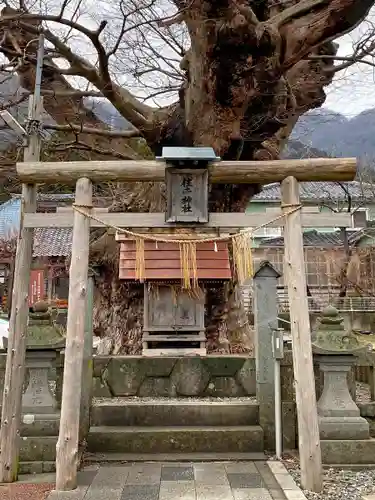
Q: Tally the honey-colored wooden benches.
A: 0